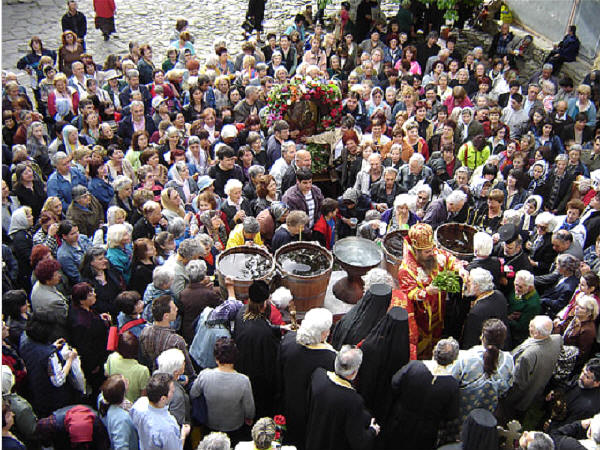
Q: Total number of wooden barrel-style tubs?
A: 4